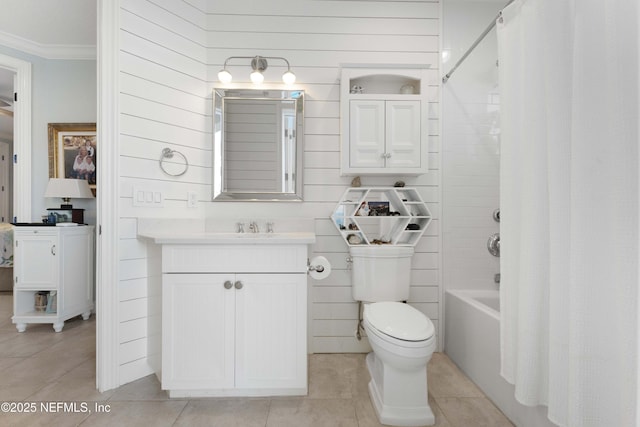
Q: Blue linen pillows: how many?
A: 0